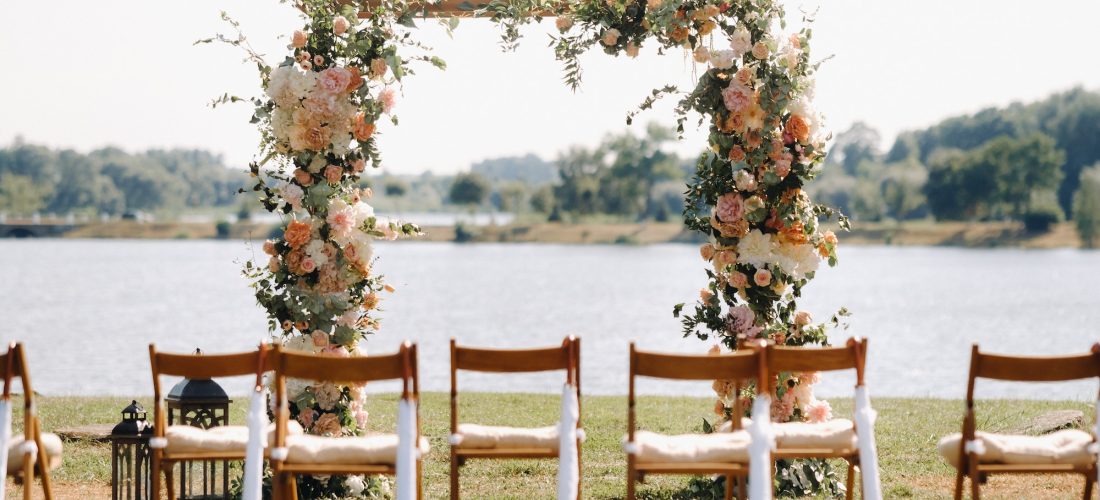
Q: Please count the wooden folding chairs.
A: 7